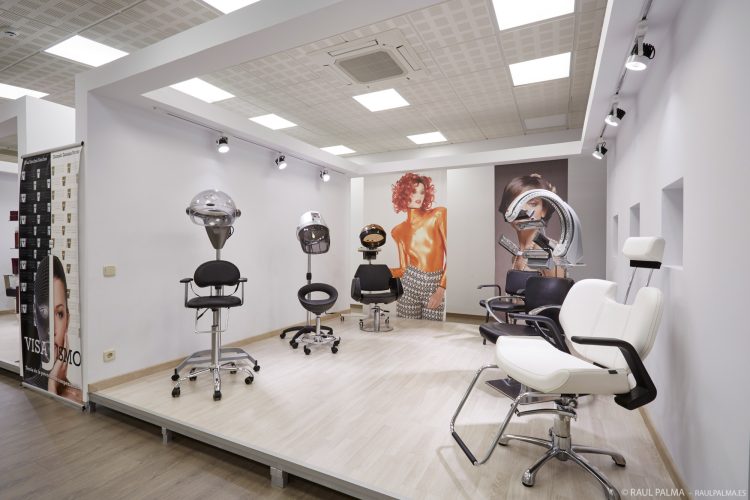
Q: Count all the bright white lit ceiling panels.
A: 10